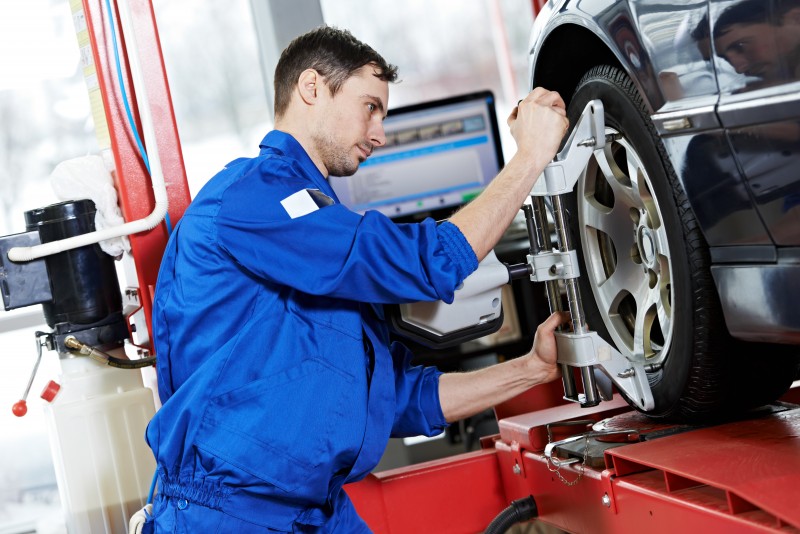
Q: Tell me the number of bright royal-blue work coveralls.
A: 1